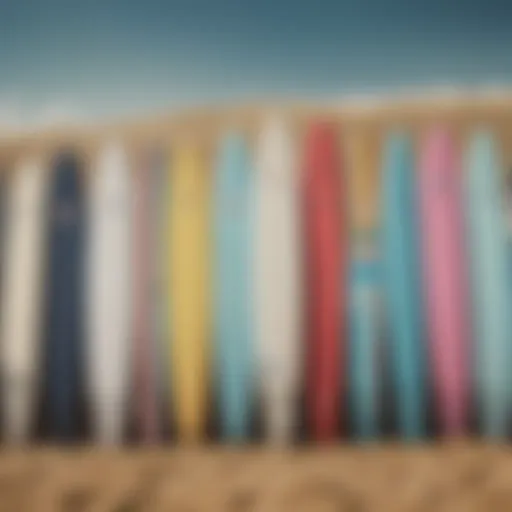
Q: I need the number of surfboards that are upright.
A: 12